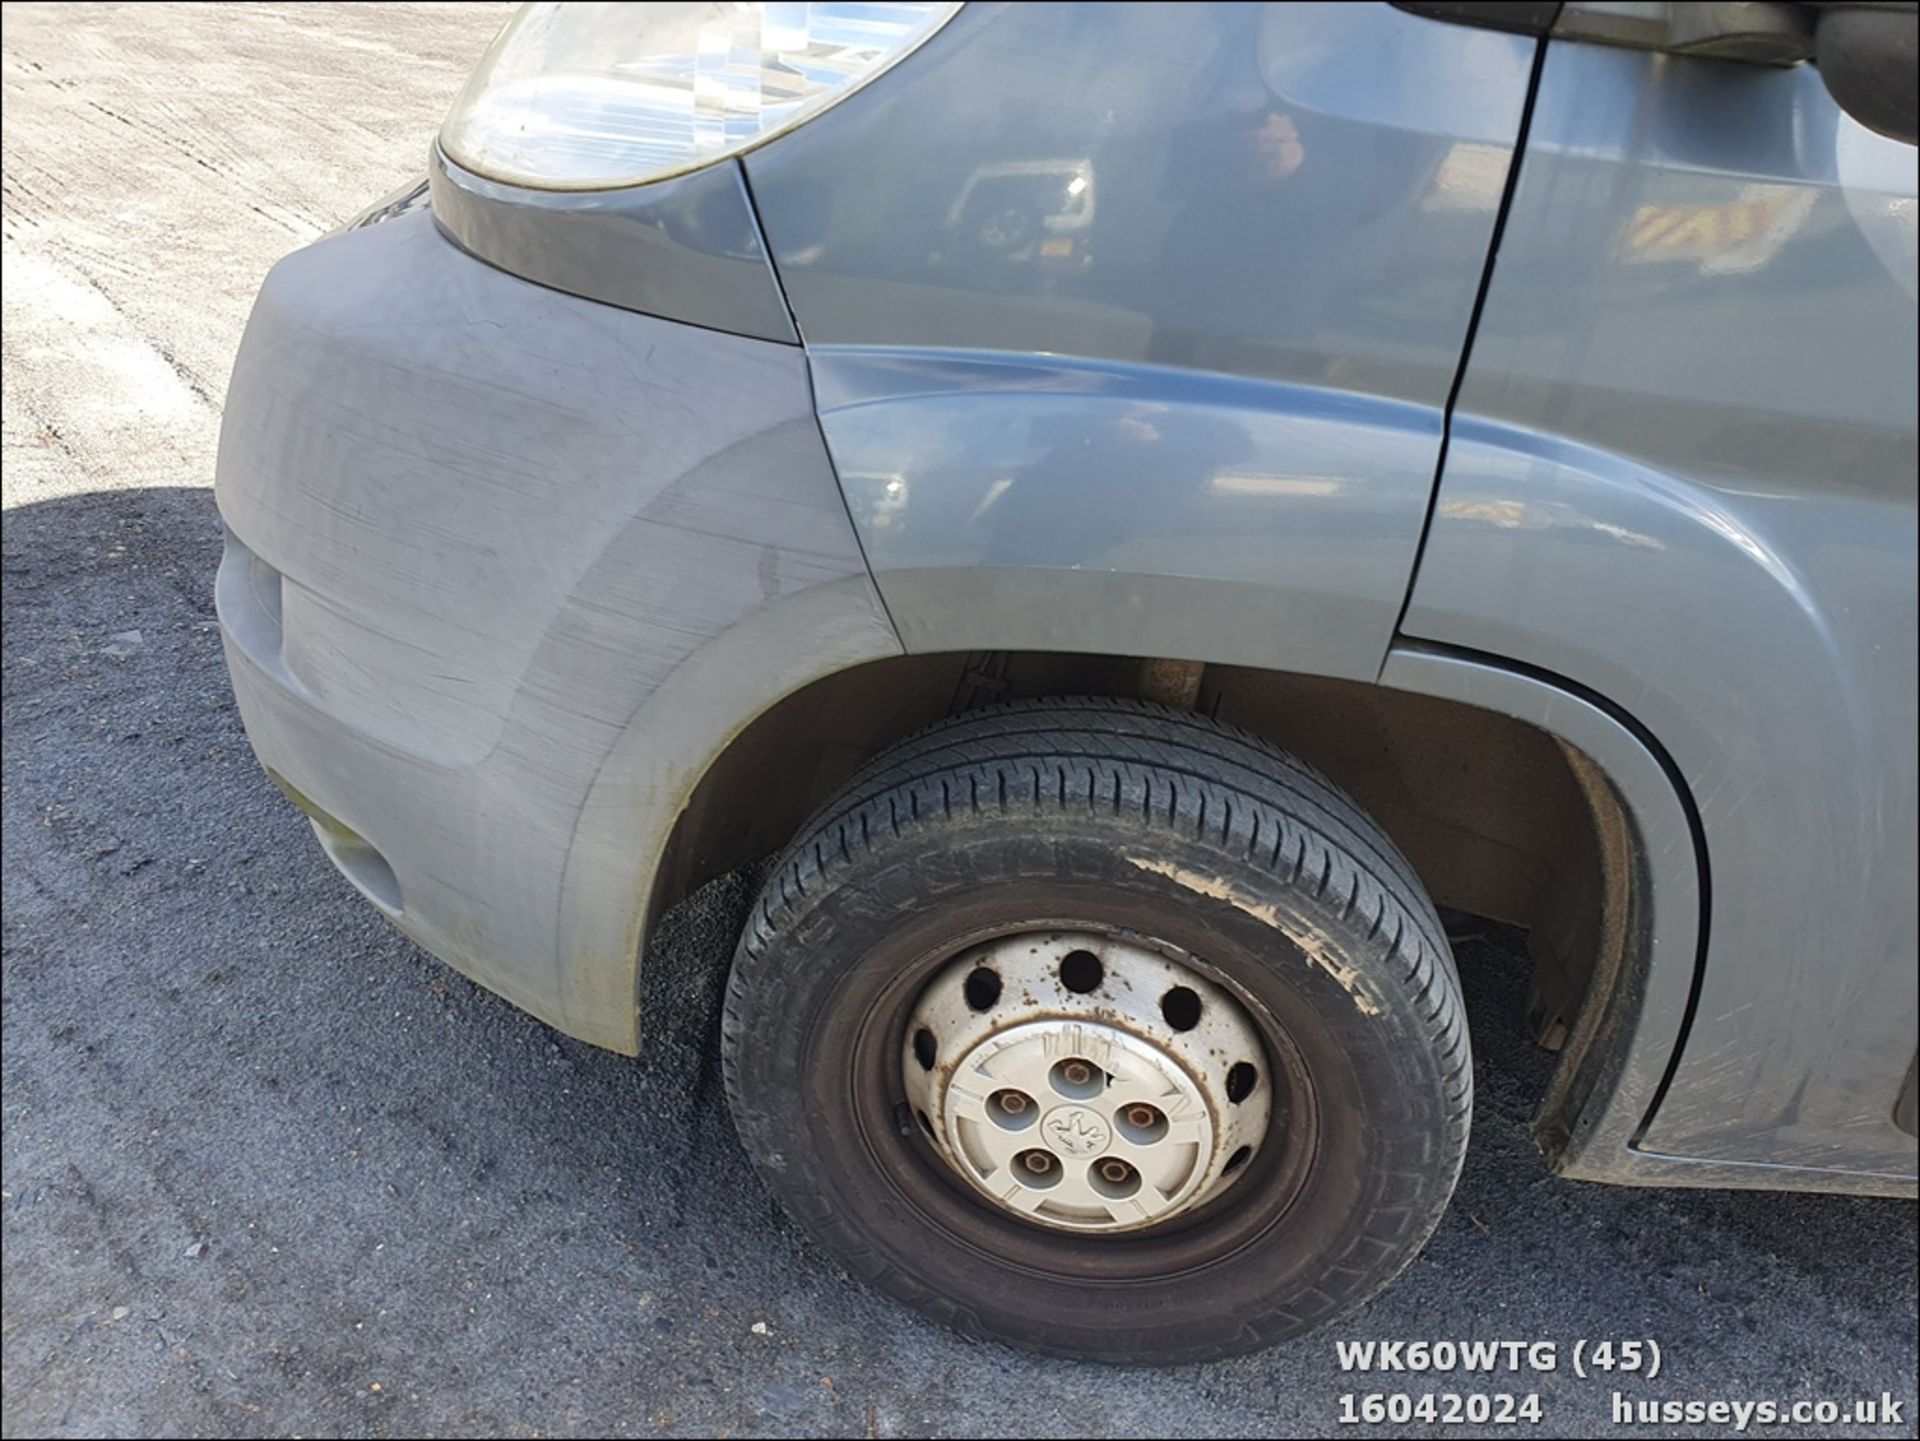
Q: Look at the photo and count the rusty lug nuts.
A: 5